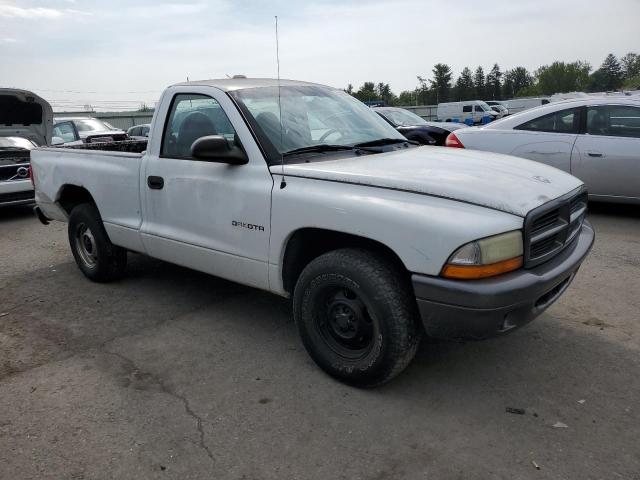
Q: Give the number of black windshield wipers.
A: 2